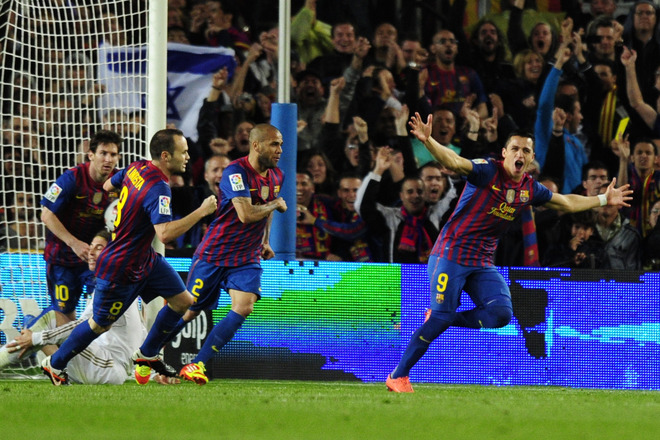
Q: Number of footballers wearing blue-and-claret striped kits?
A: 4